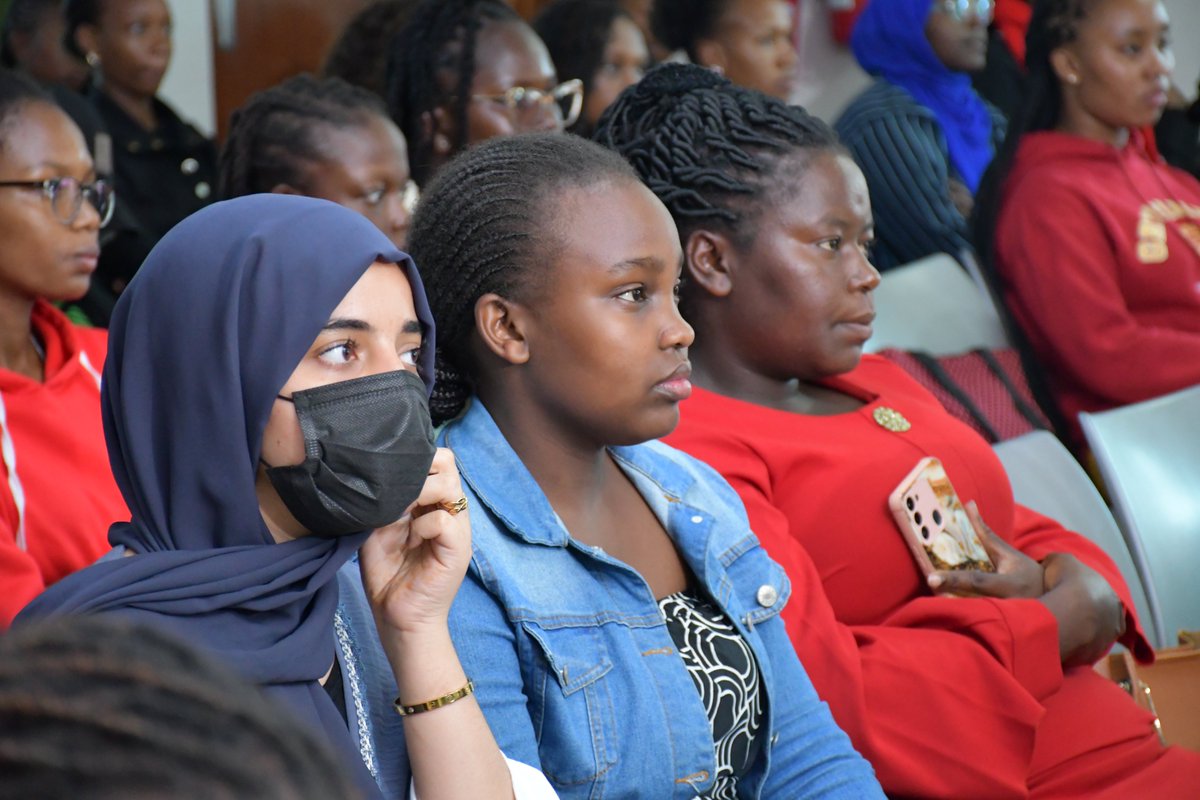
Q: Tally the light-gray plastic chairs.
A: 3